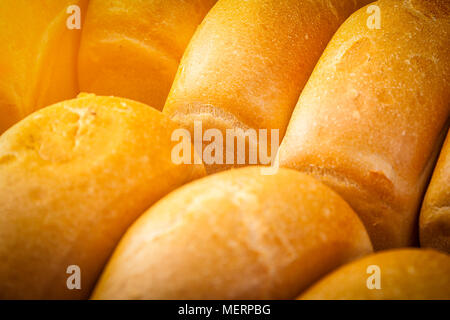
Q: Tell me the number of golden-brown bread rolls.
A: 8